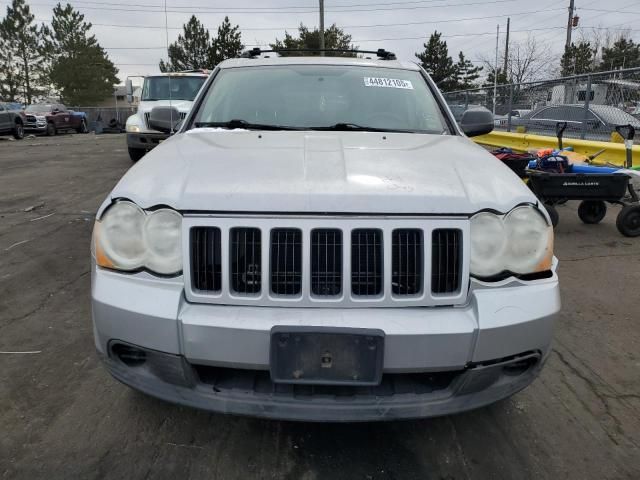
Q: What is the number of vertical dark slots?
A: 7